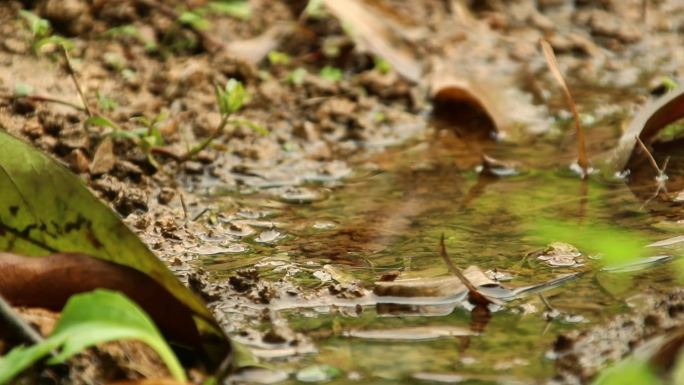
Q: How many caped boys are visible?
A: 0